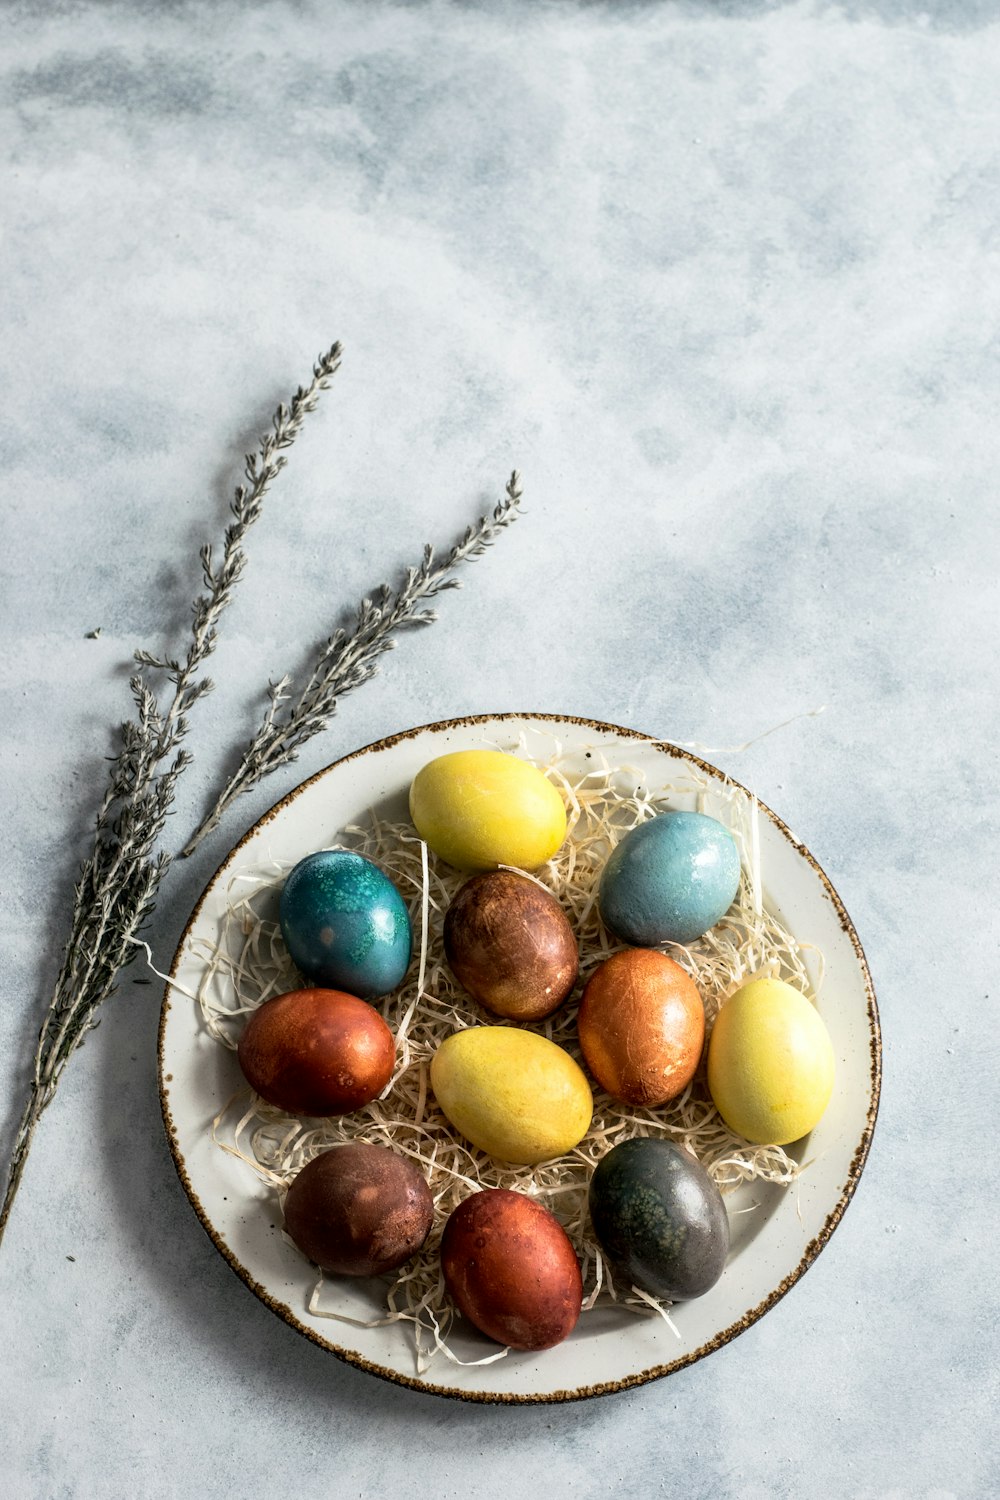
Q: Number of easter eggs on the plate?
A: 11